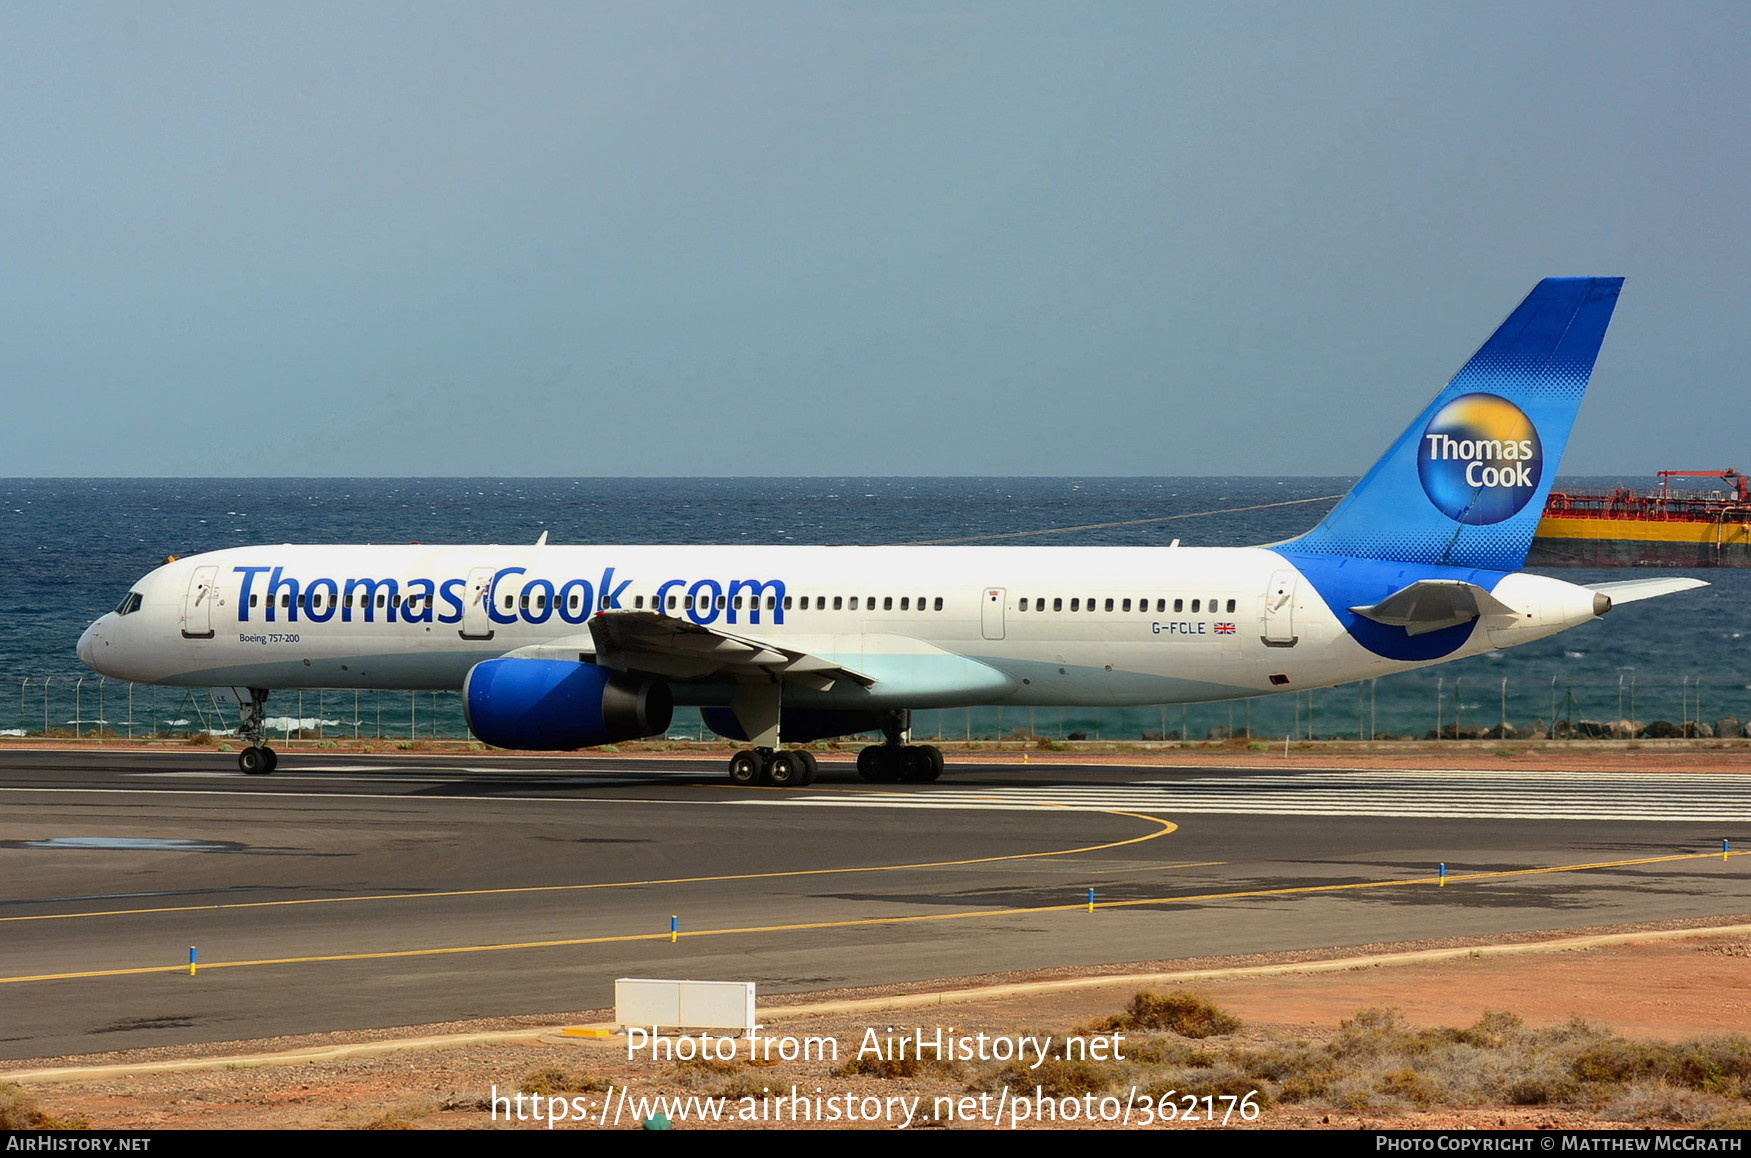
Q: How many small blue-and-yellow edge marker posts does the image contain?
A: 5